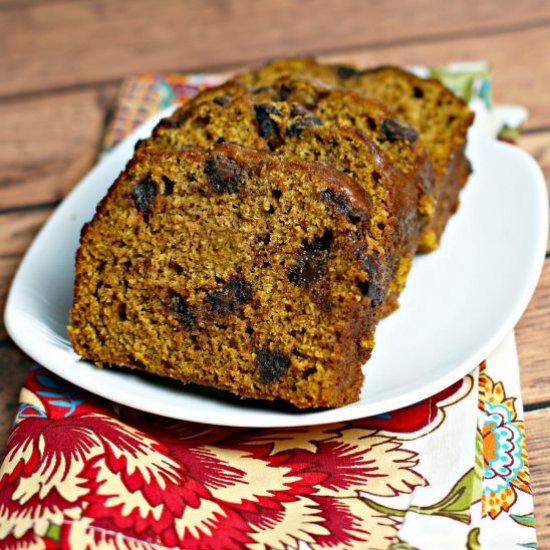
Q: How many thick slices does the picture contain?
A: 4